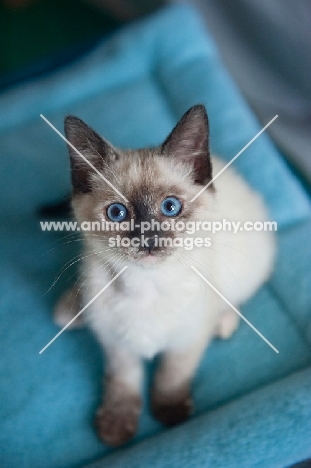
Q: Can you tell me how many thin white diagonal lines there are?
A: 4